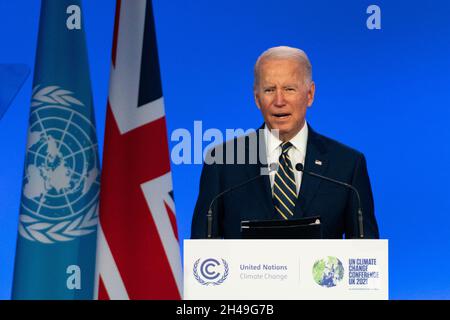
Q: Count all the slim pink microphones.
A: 0